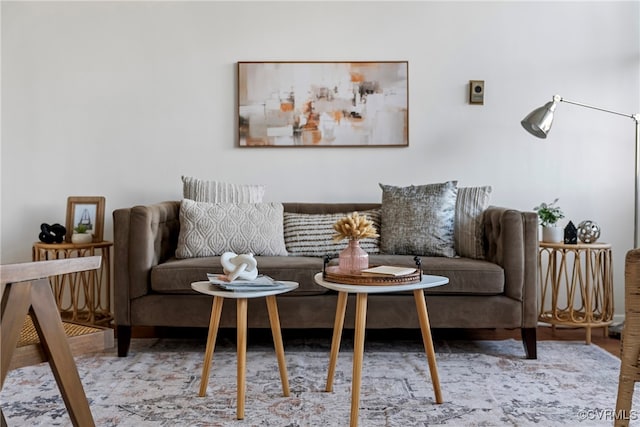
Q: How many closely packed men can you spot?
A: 0